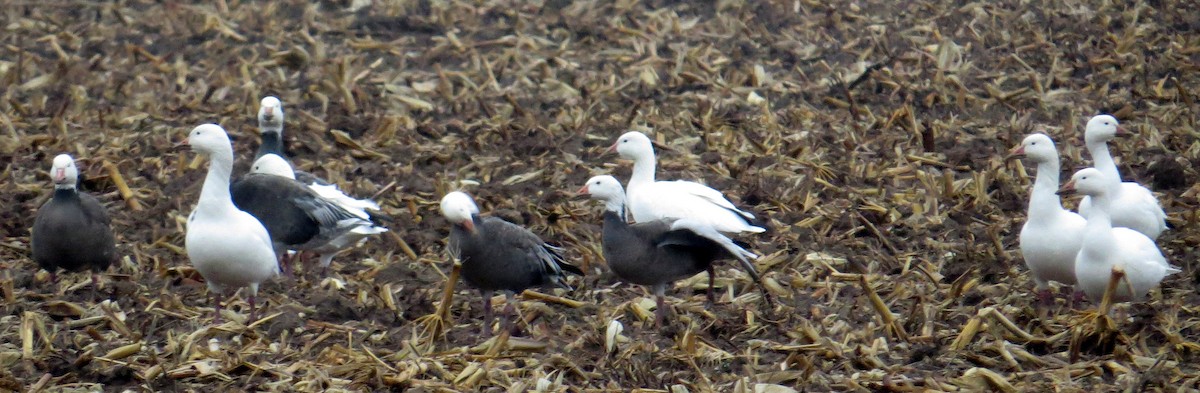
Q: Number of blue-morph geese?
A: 5